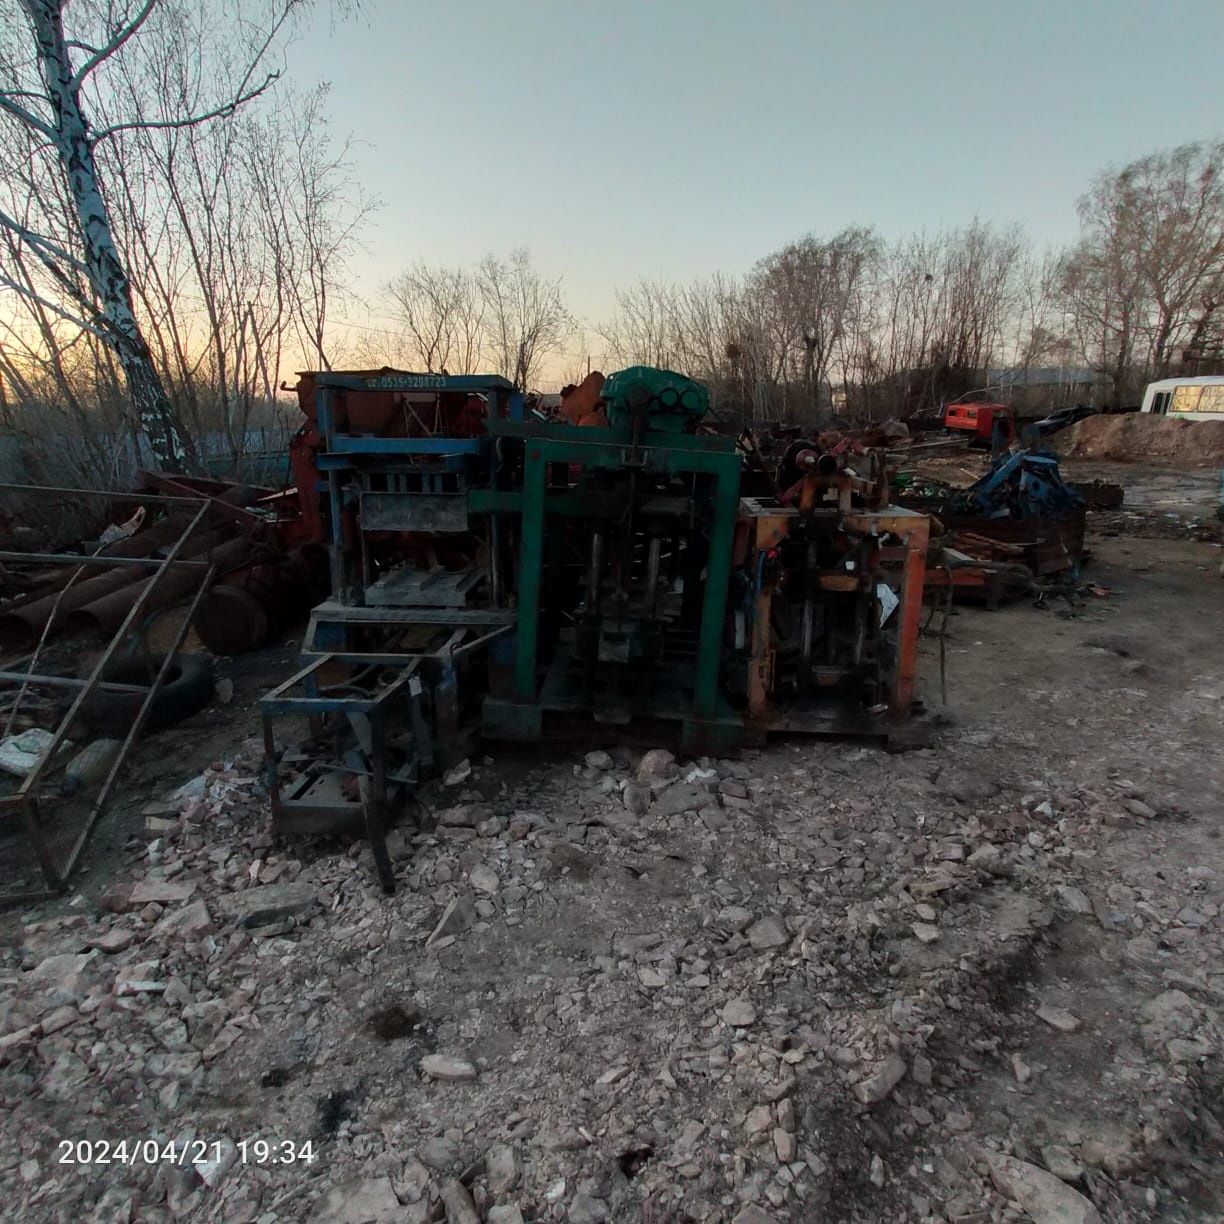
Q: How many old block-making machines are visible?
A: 3